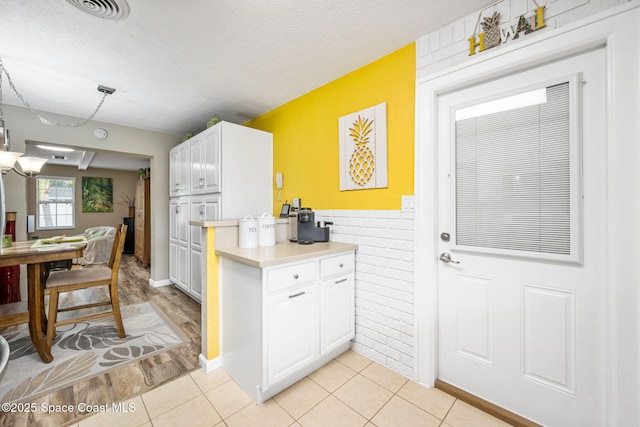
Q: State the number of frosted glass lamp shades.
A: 2